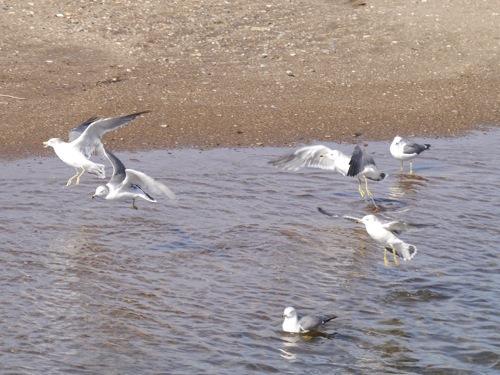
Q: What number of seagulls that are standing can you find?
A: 1